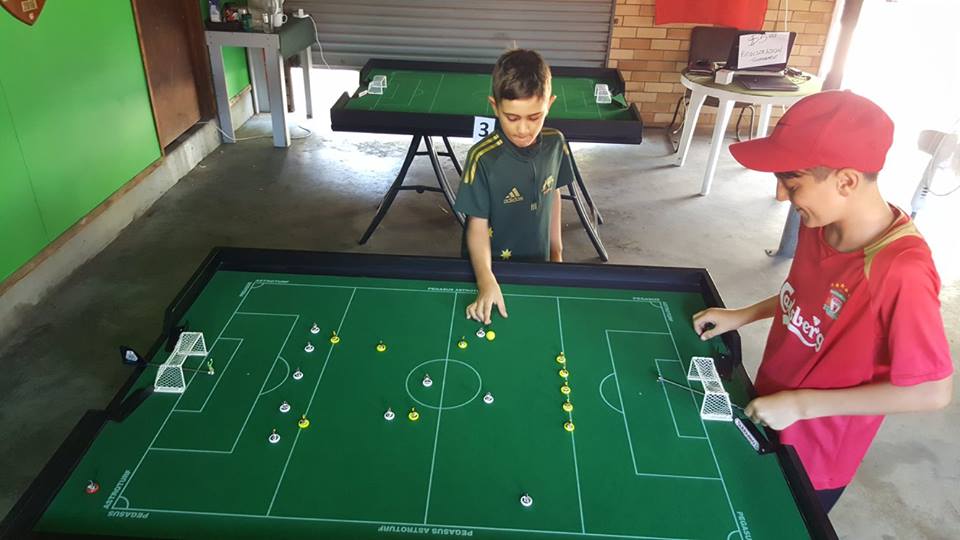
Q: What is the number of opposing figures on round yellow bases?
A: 10